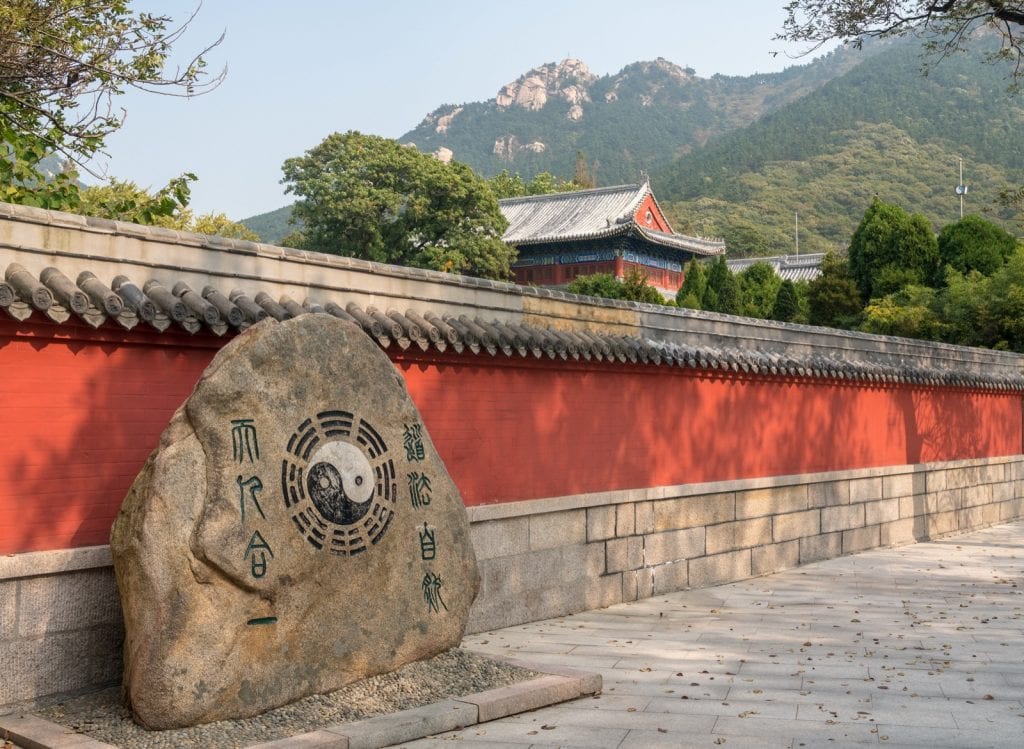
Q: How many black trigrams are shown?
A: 8